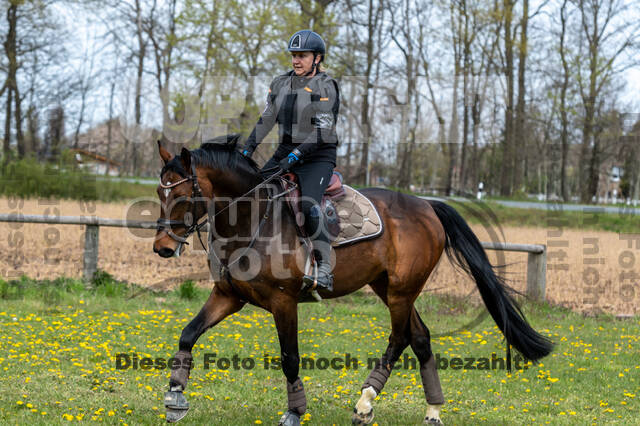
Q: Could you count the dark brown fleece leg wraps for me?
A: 4